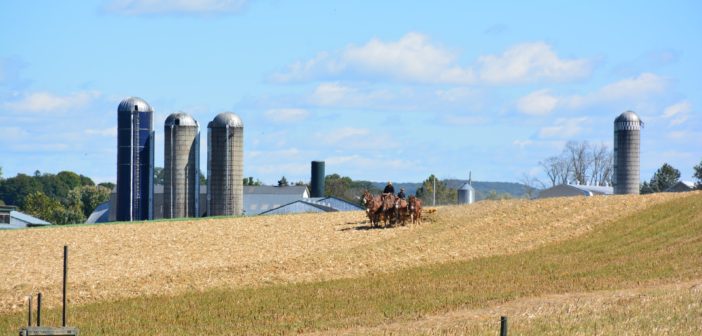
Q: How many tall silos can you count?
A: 4